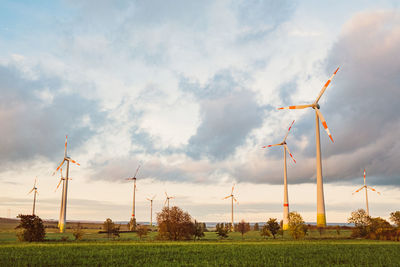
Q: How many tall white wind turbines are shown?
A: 10